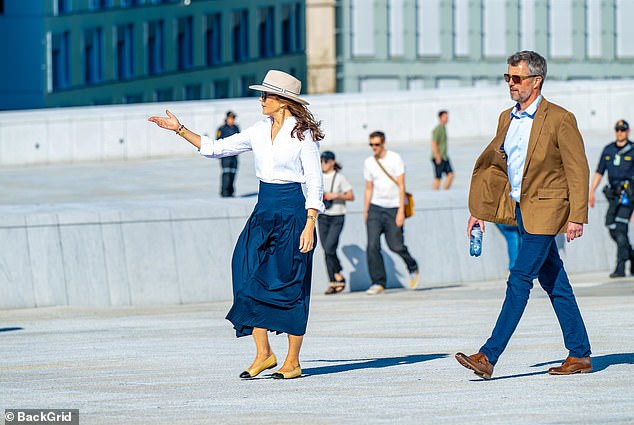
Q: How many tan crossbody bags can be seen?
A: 1